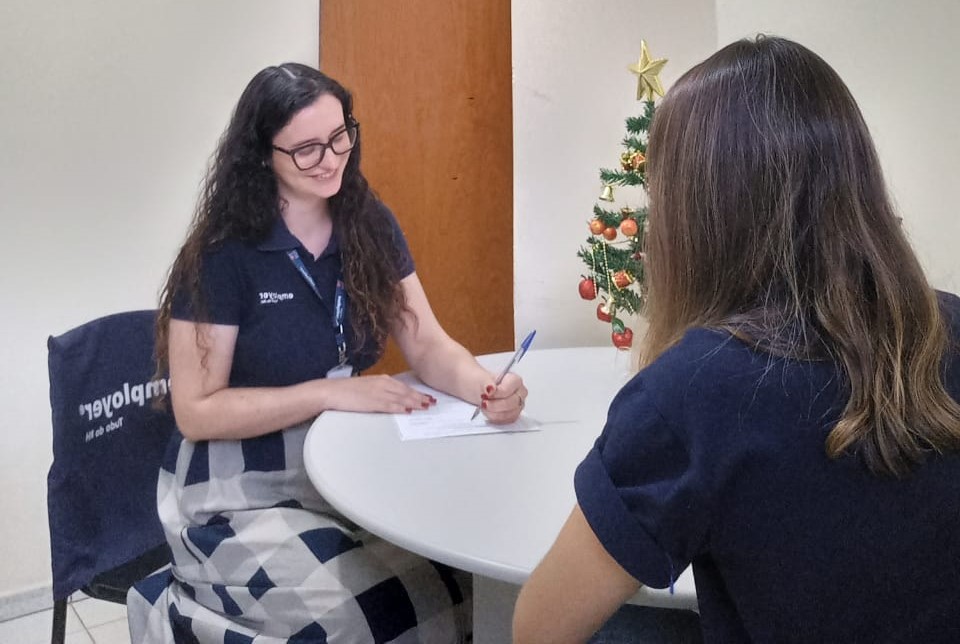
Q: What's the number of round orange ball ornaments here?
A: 3